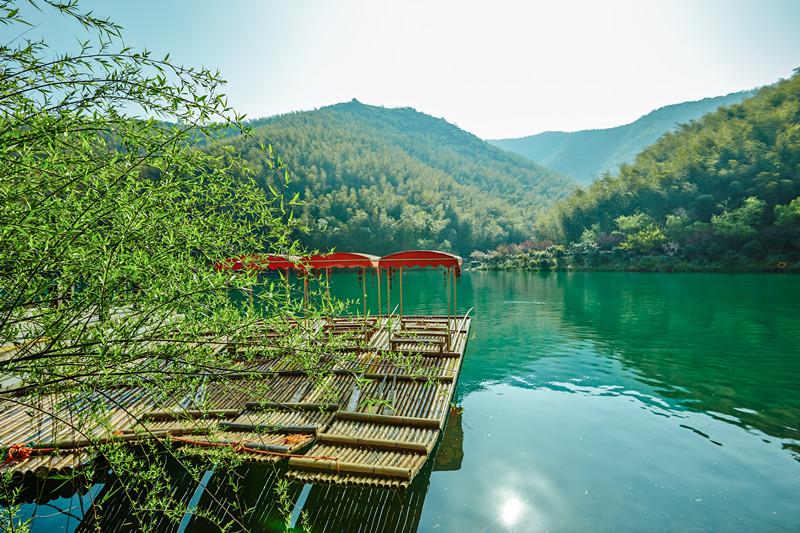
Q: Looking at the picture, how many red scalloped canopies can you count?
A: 3